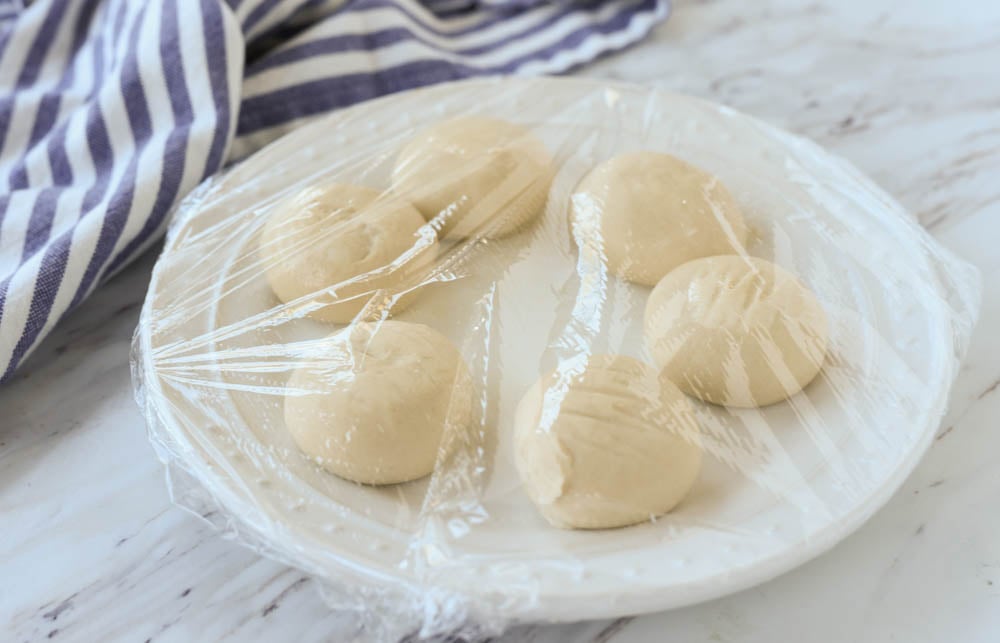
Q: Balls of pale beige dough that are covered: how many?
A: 6